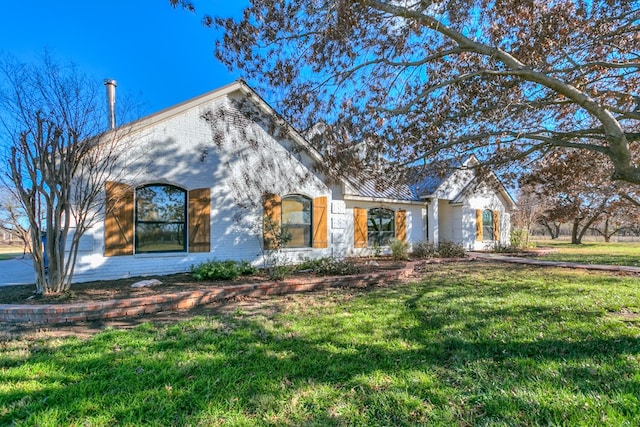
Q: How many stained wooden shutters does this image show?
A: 8